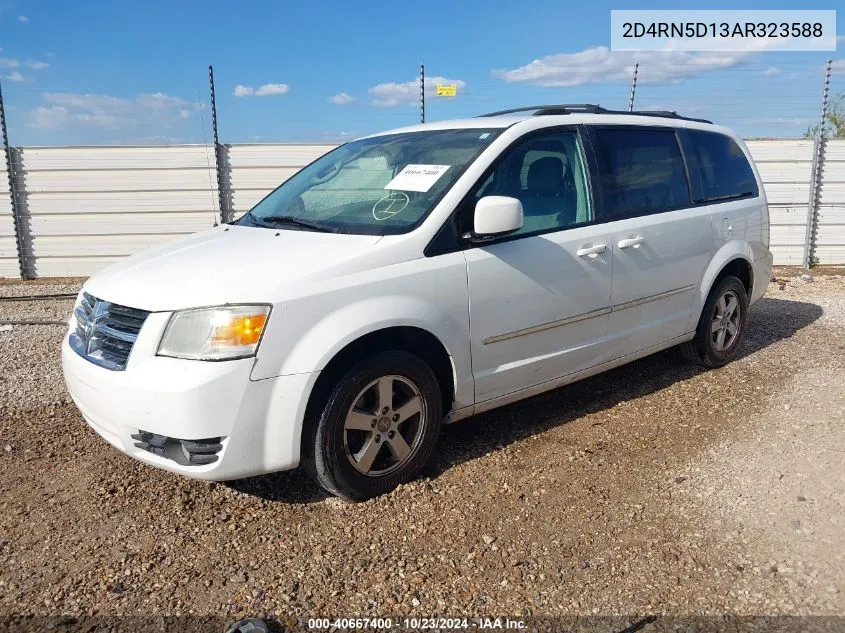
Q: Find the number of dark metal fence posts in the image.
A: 5